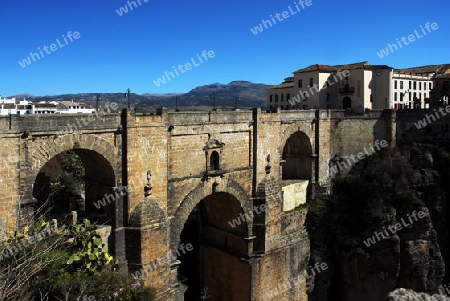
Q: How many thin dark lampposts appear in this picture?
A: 5